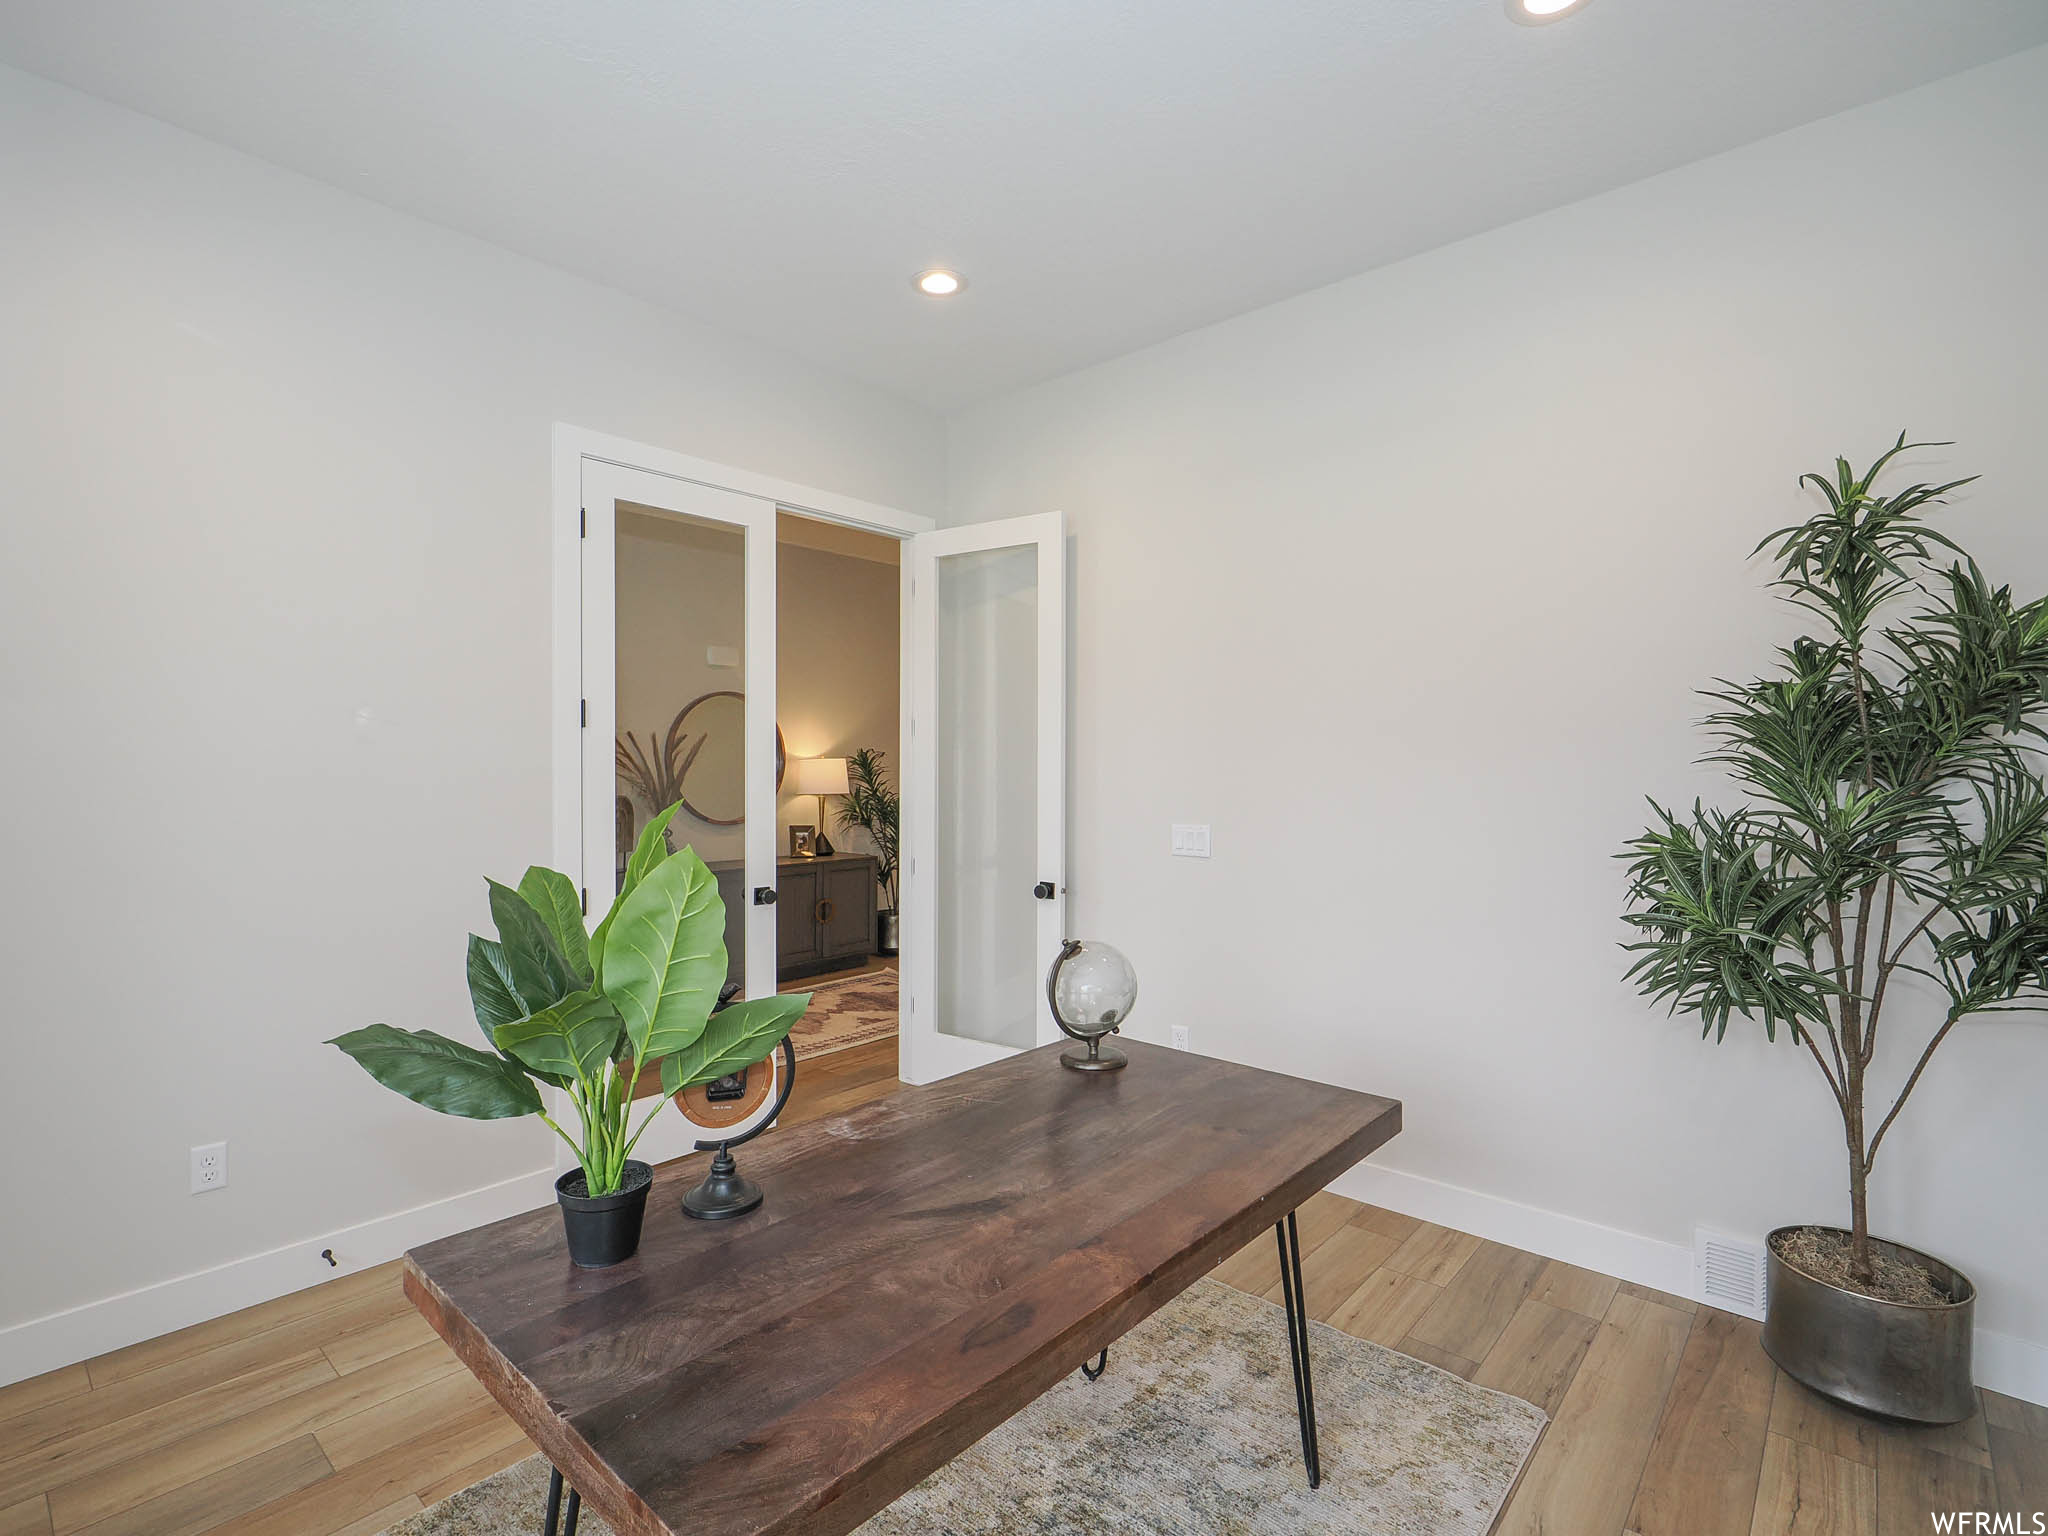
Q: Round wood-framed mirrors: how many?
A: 1